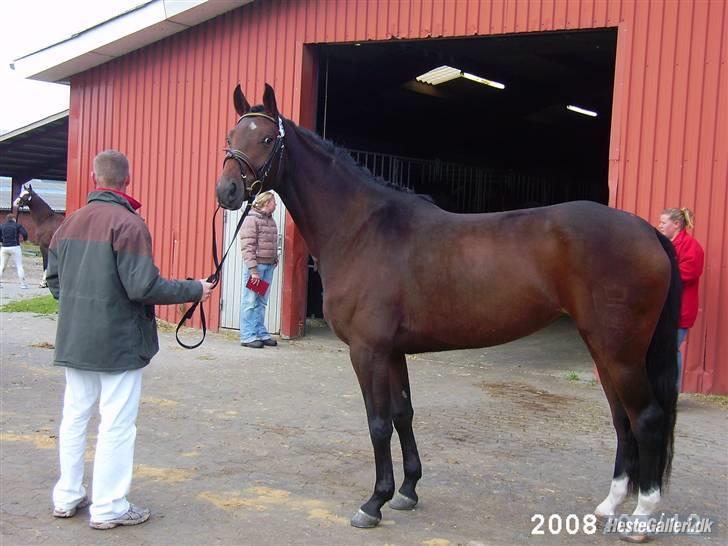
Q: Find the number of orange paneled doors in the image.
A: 0